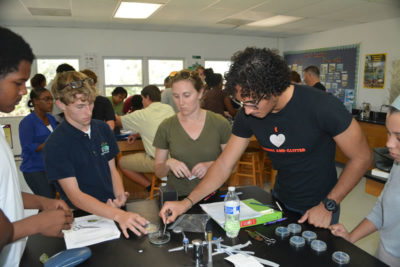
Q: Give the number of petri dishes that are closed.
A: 6